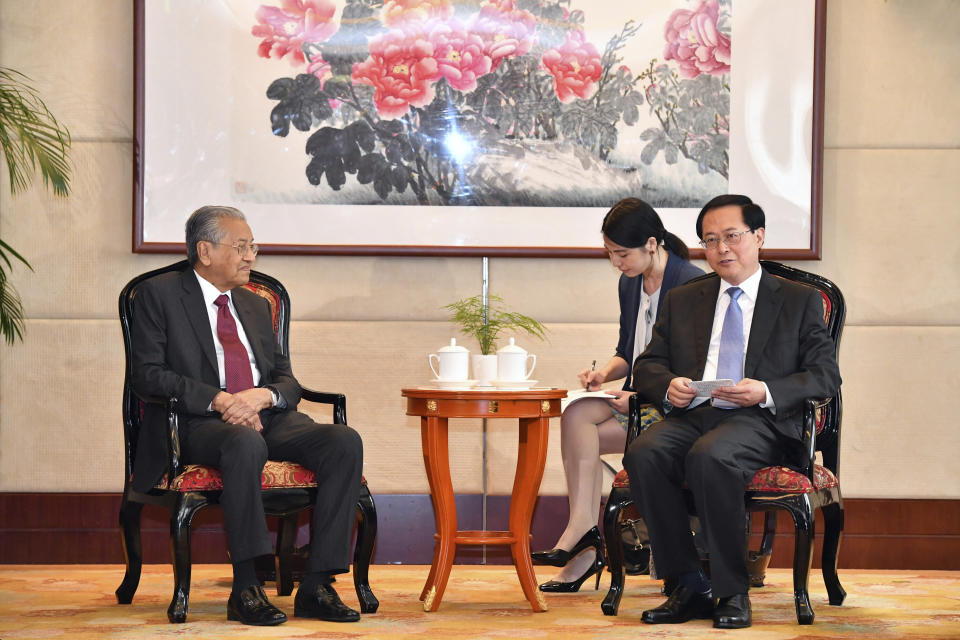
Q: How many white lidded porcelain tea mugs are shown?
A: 2